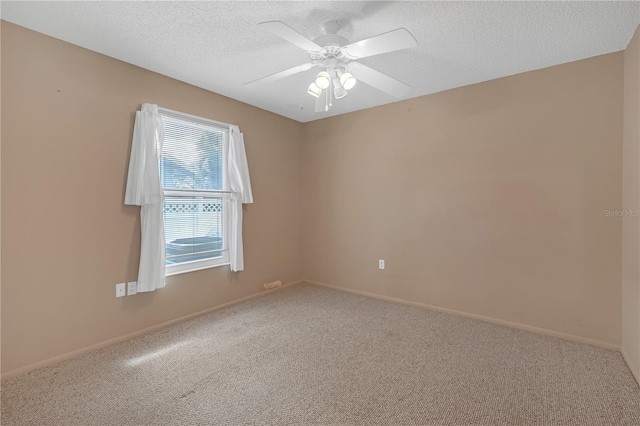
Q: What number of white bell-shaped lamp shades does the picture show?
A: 4